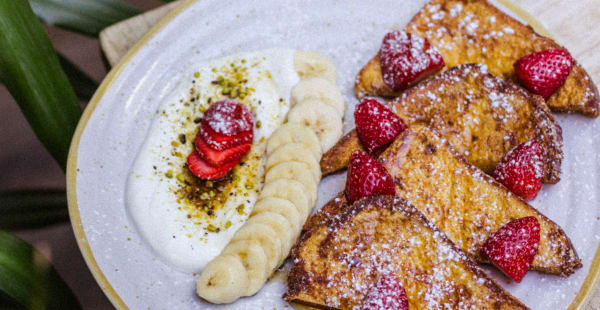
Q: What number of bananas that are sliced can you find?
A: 1